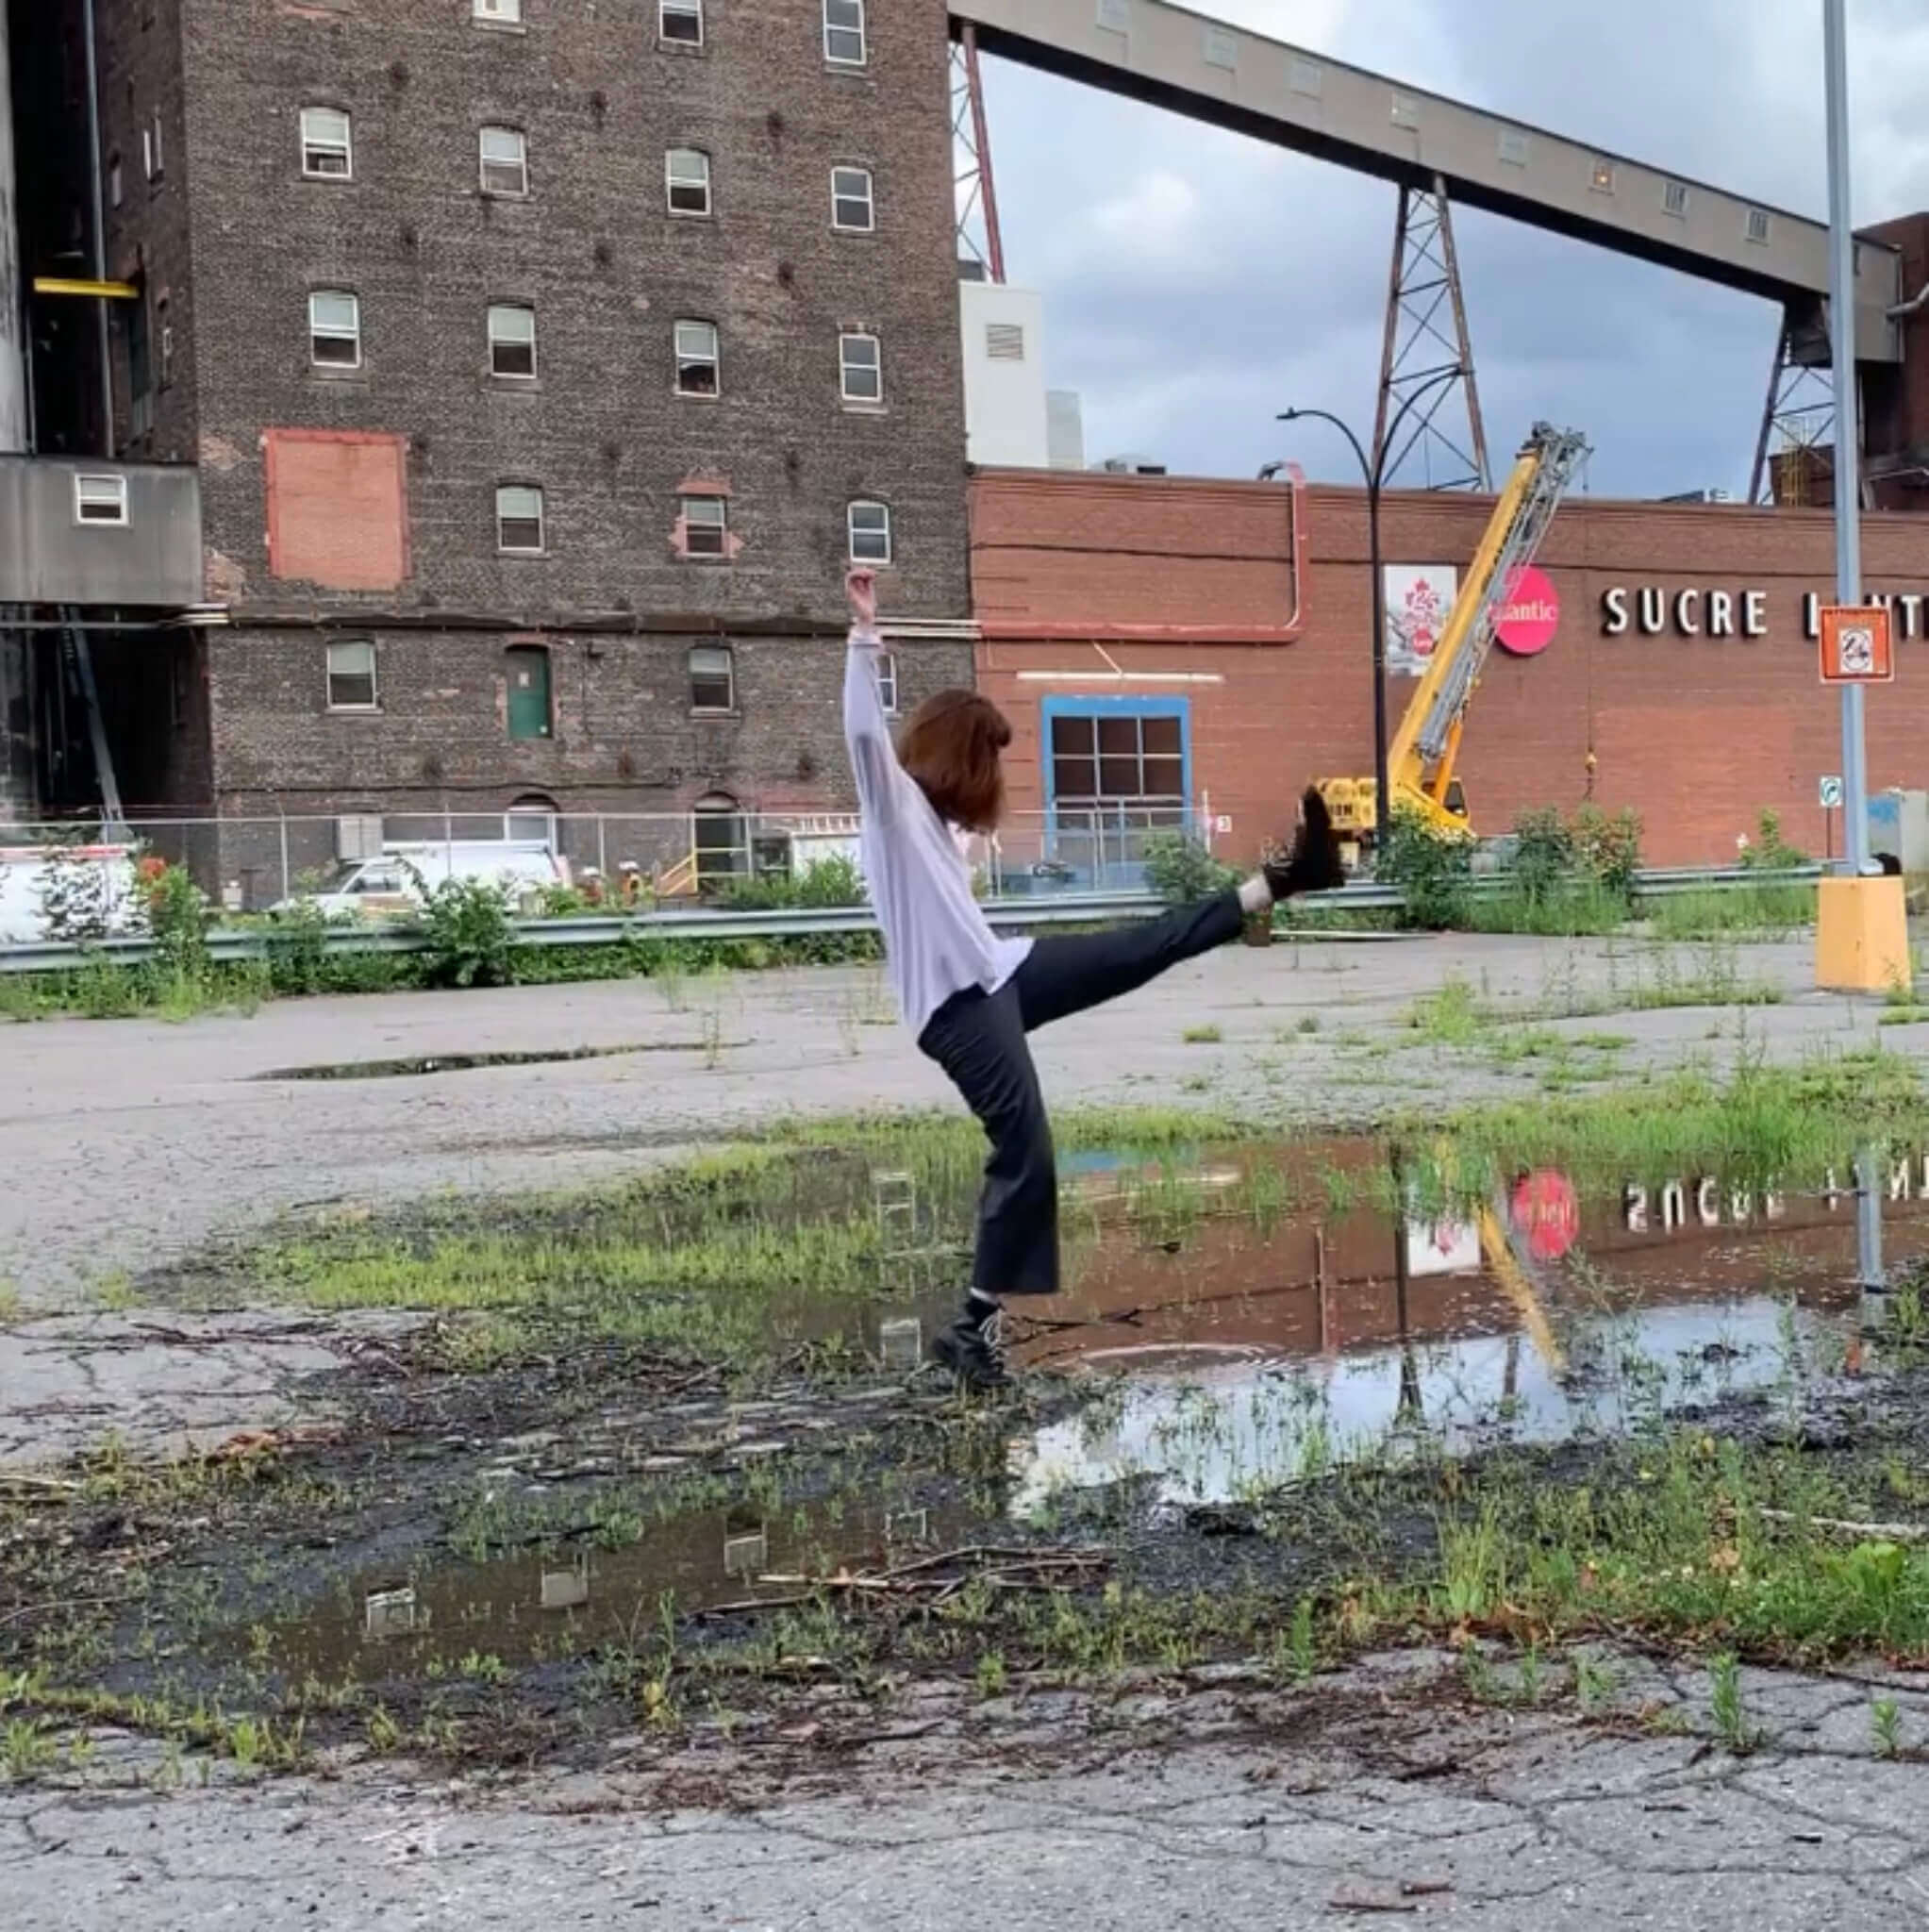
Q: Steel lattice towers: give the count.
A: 3